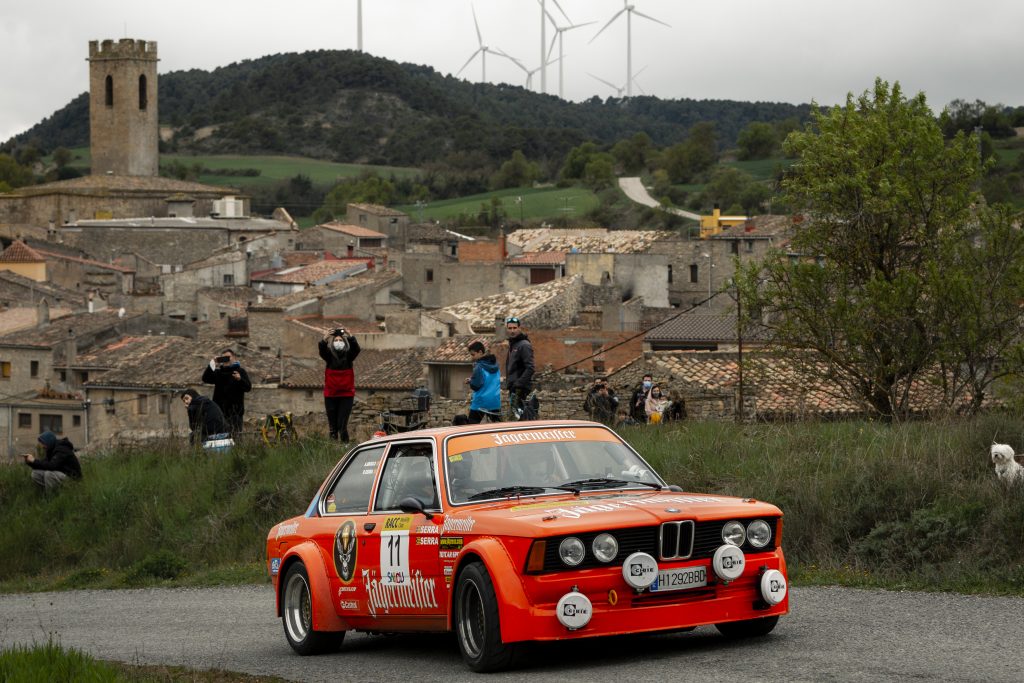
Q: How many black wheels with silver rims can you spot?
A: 2